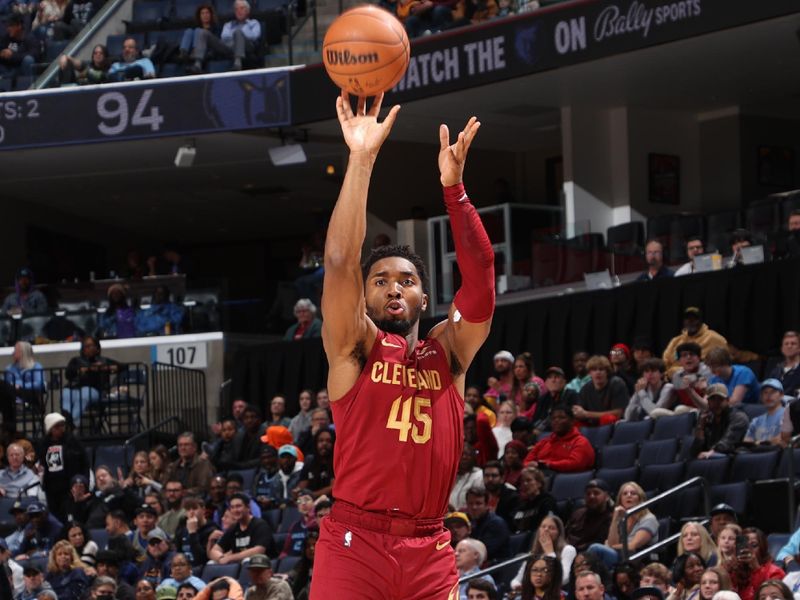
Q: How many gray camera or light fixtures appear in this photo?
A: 2